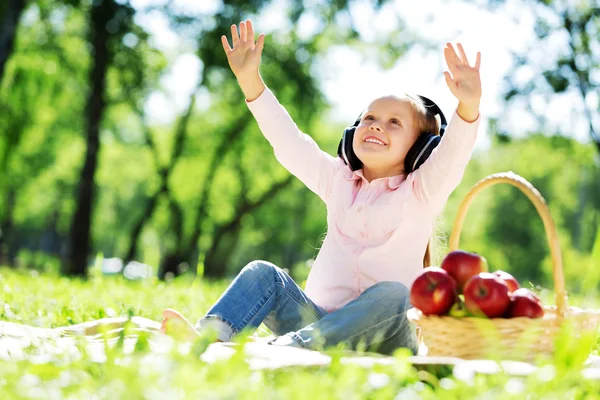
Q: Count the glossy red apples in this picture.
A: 5